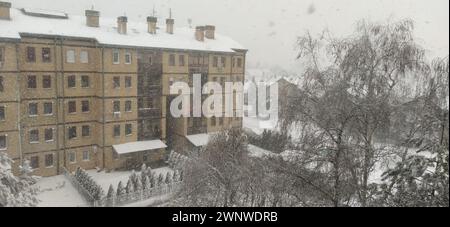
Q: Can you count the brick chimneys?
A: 7